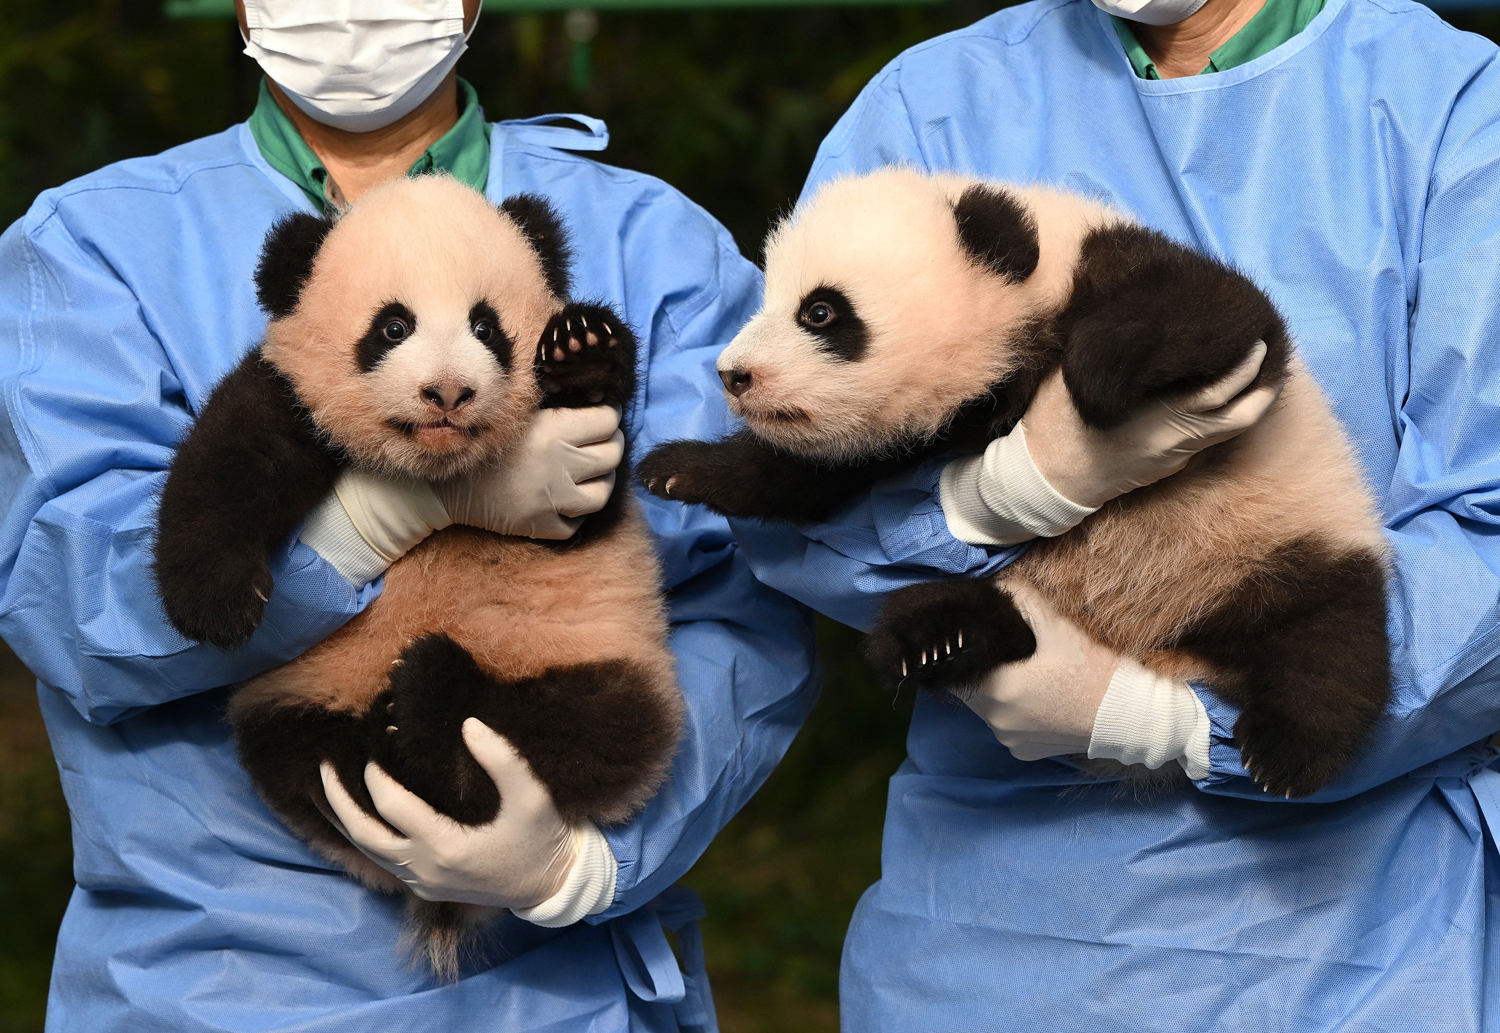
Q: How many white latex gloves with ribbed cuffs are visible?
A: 4